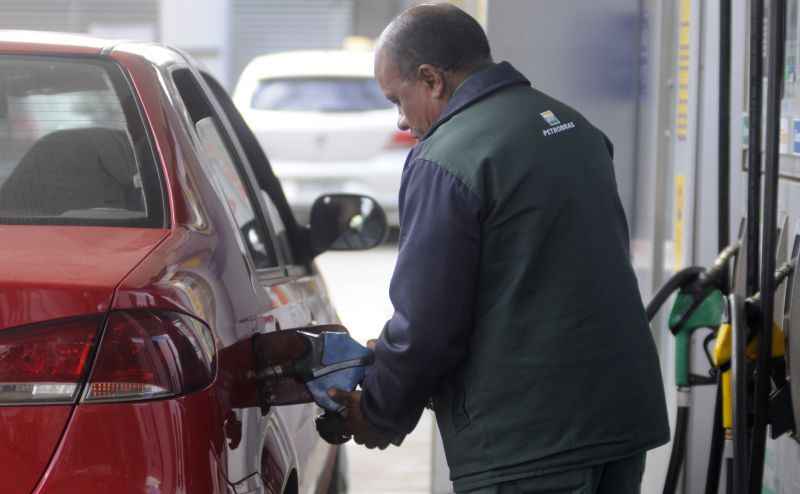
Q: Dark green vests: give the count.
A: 1